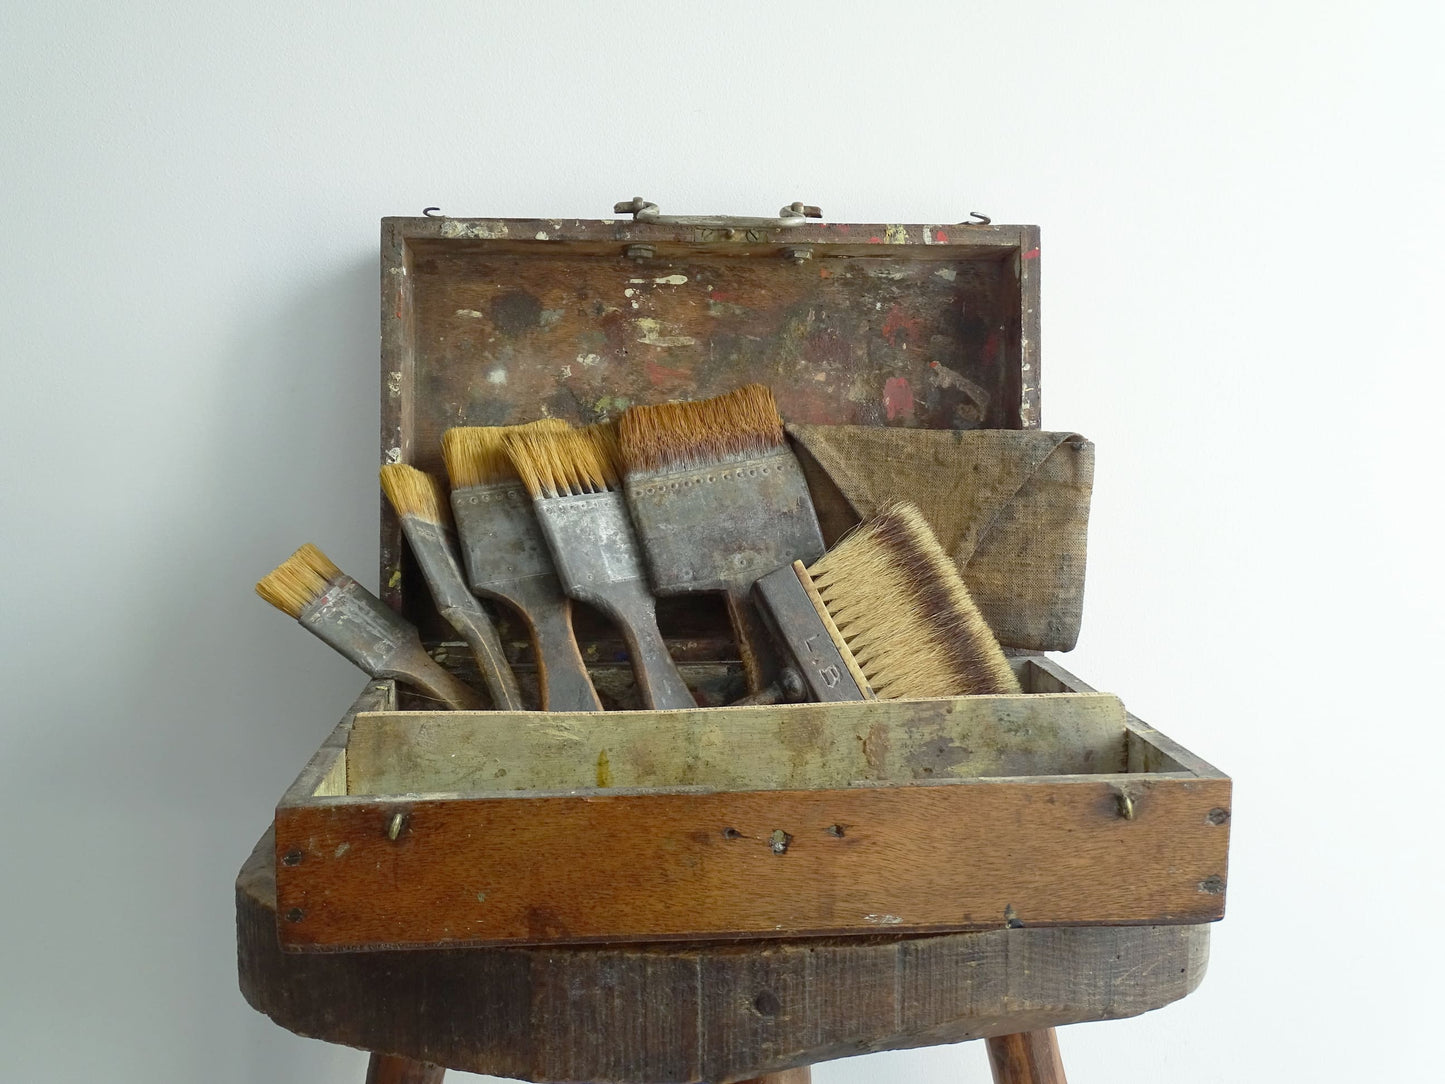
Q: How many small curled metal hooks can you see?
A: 2